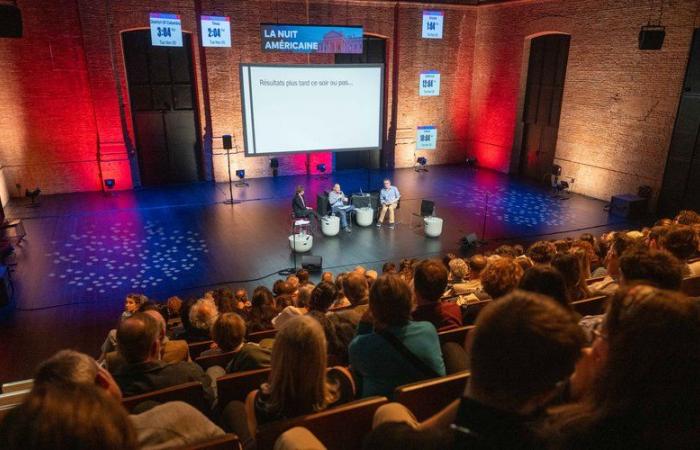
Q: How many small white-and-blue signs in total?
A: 5